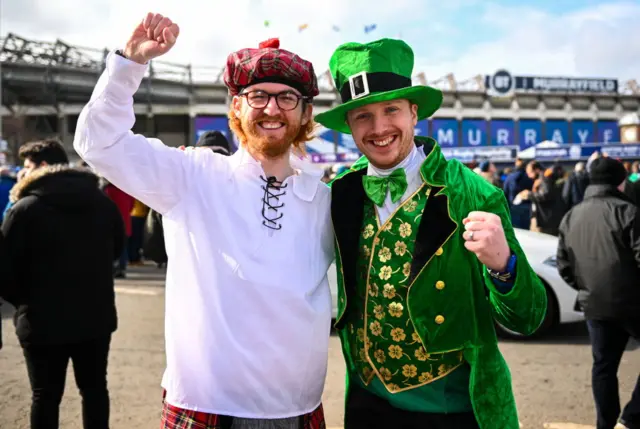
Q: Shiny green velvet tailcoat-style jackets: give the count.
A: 1